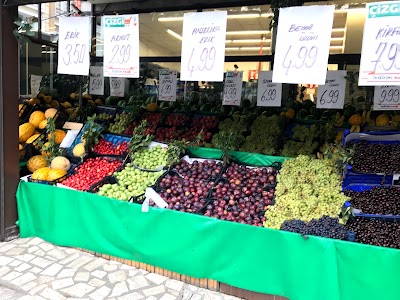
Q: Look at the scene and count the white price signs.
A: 13